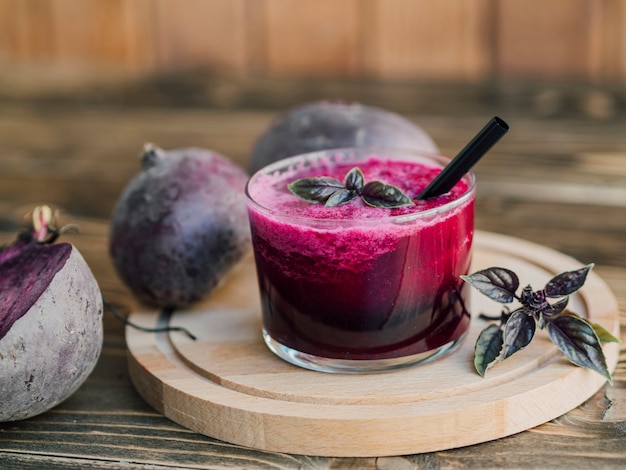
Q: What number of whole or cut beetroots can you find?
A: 3